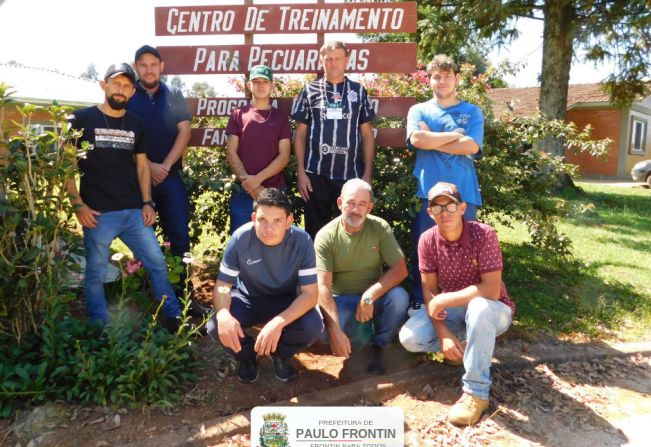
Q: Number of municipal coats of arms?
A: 1